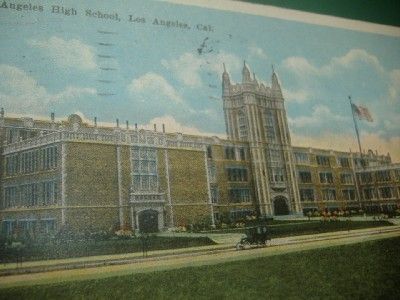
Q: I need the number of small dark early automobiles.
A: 1